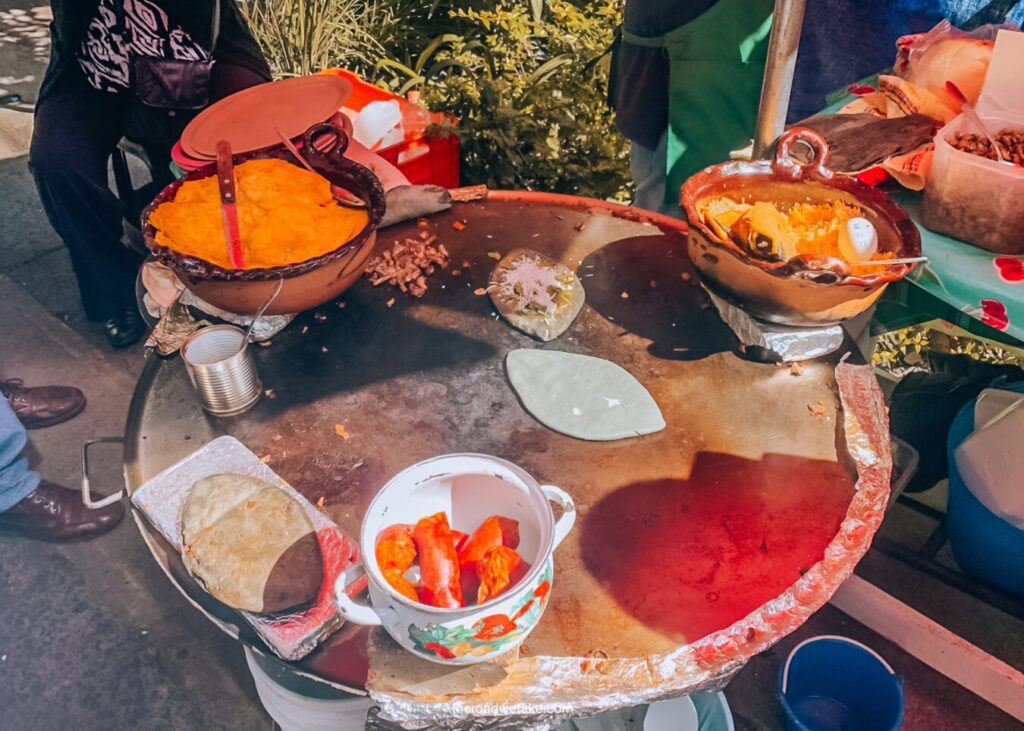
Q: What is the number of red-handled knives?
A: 1